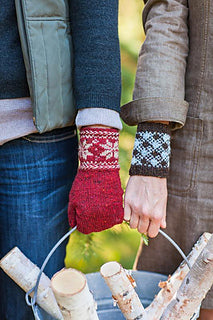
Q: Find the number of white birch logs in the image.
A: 5